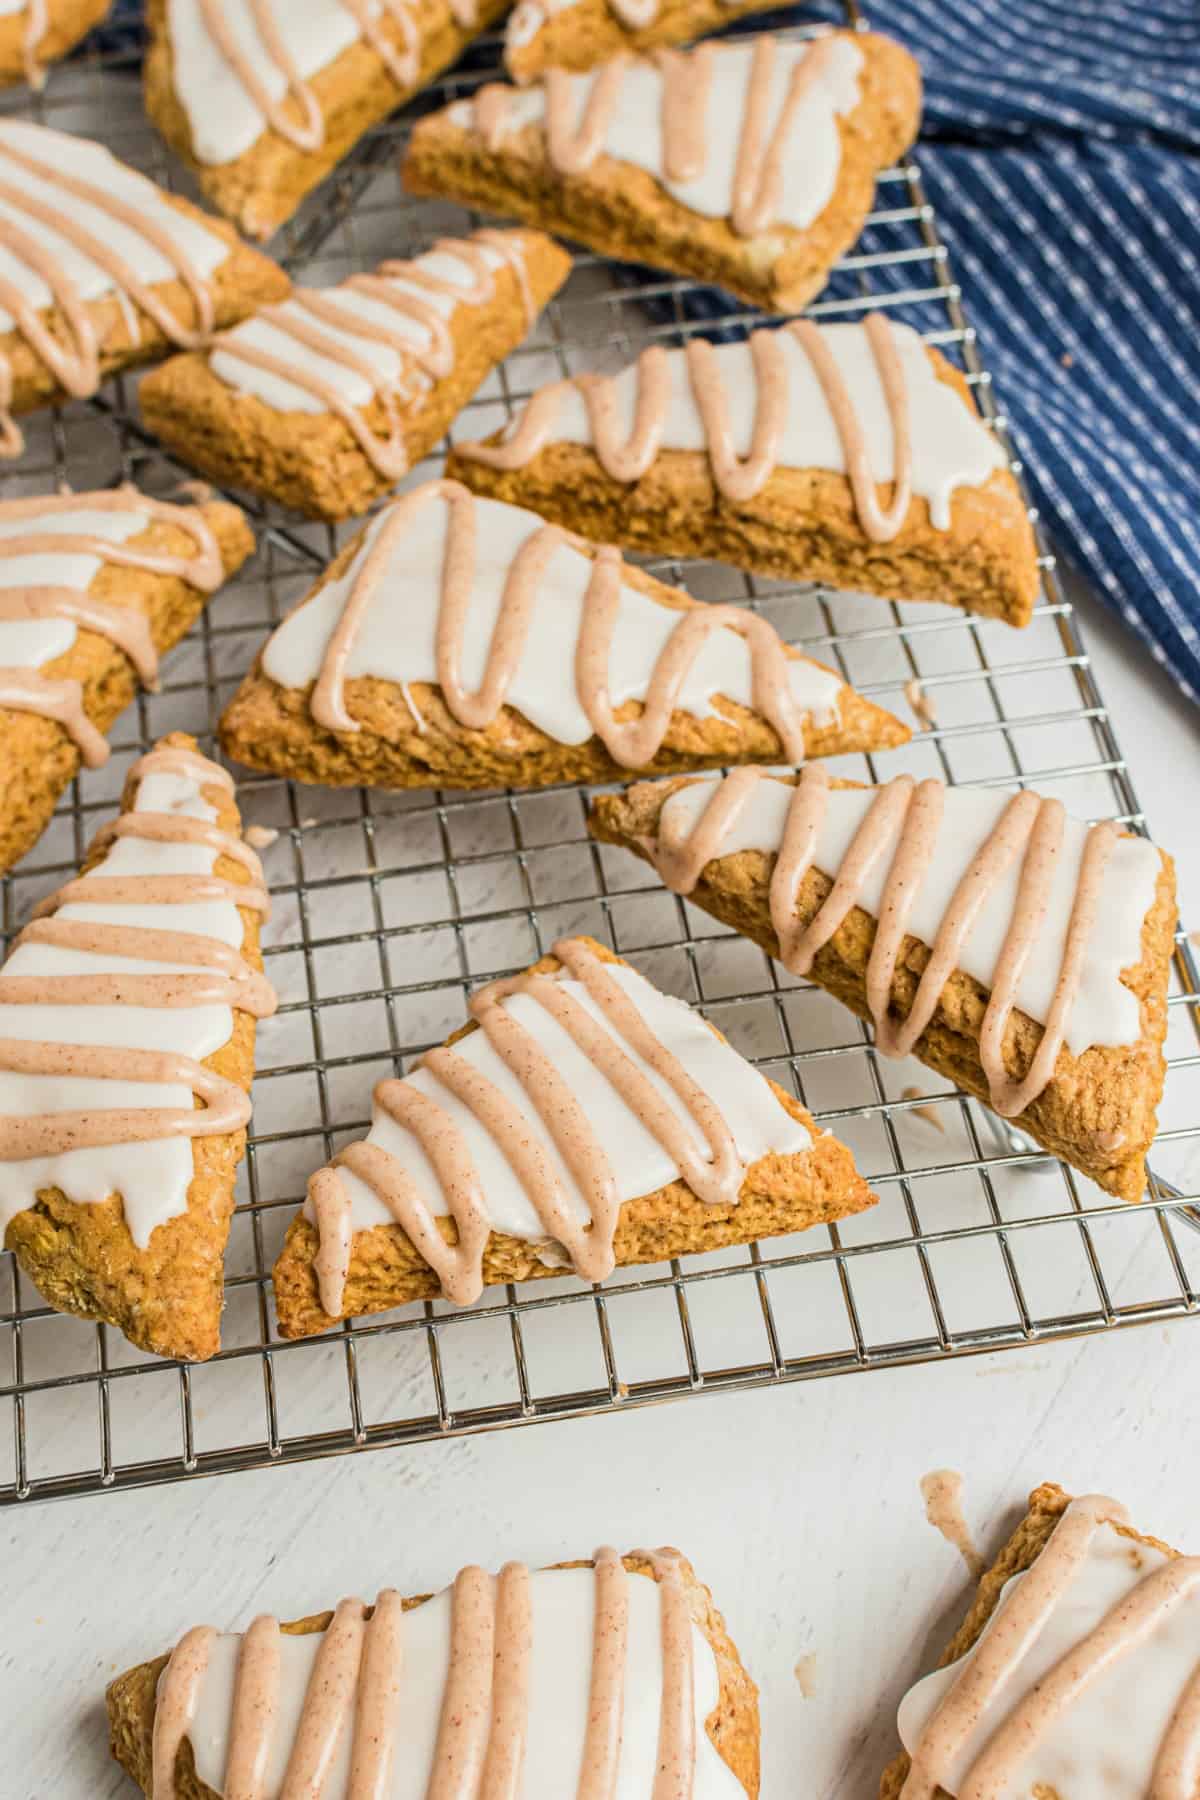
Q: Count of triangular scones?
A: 14